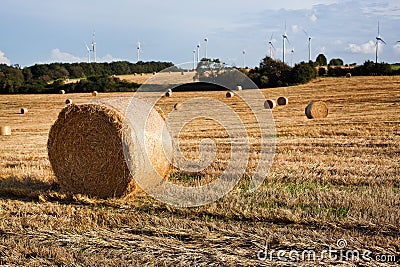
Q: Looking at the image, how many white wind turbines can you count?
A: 12